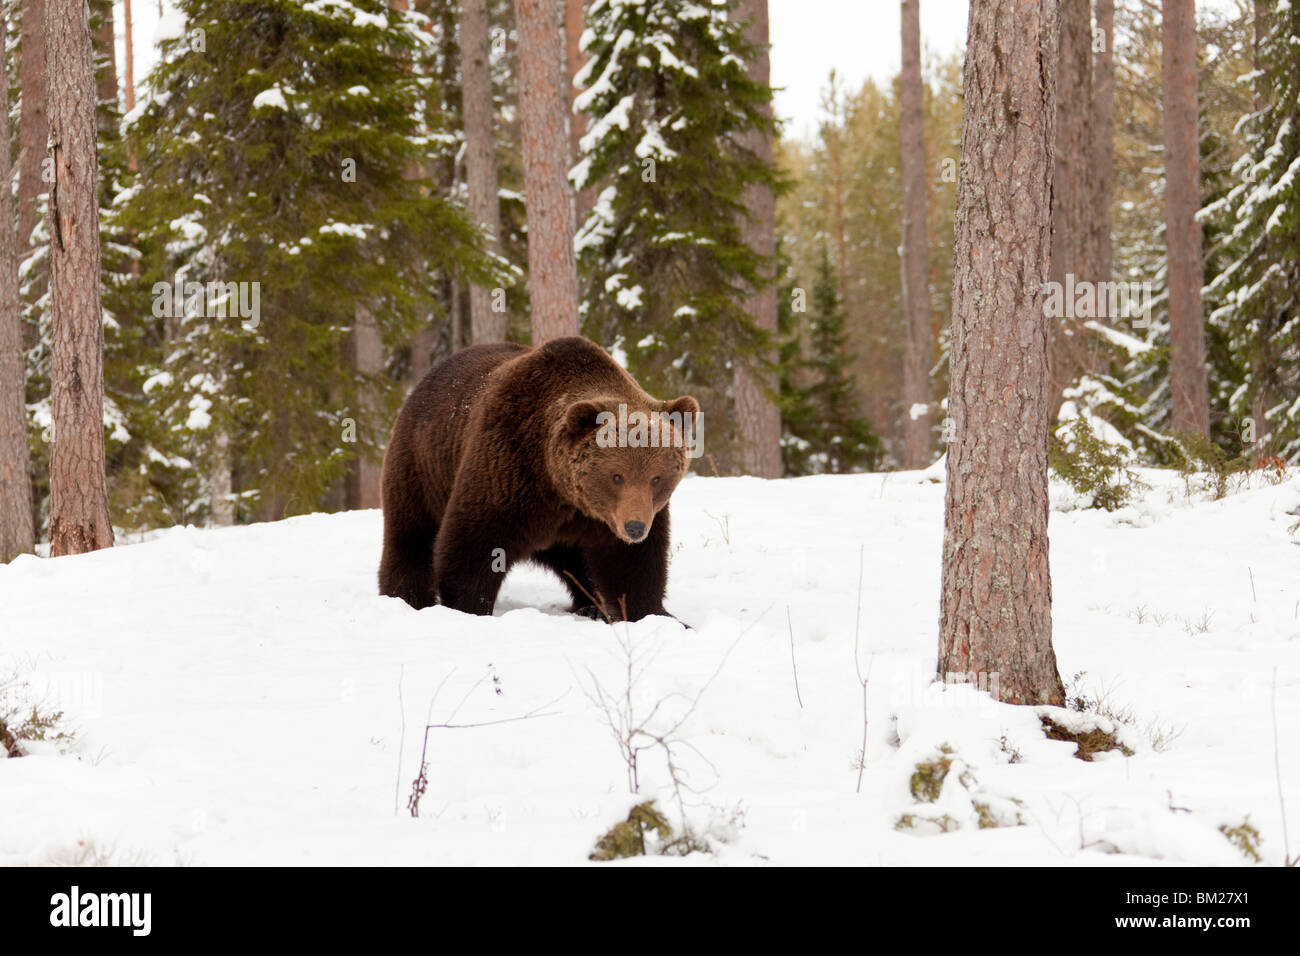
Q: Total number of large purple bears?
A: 0